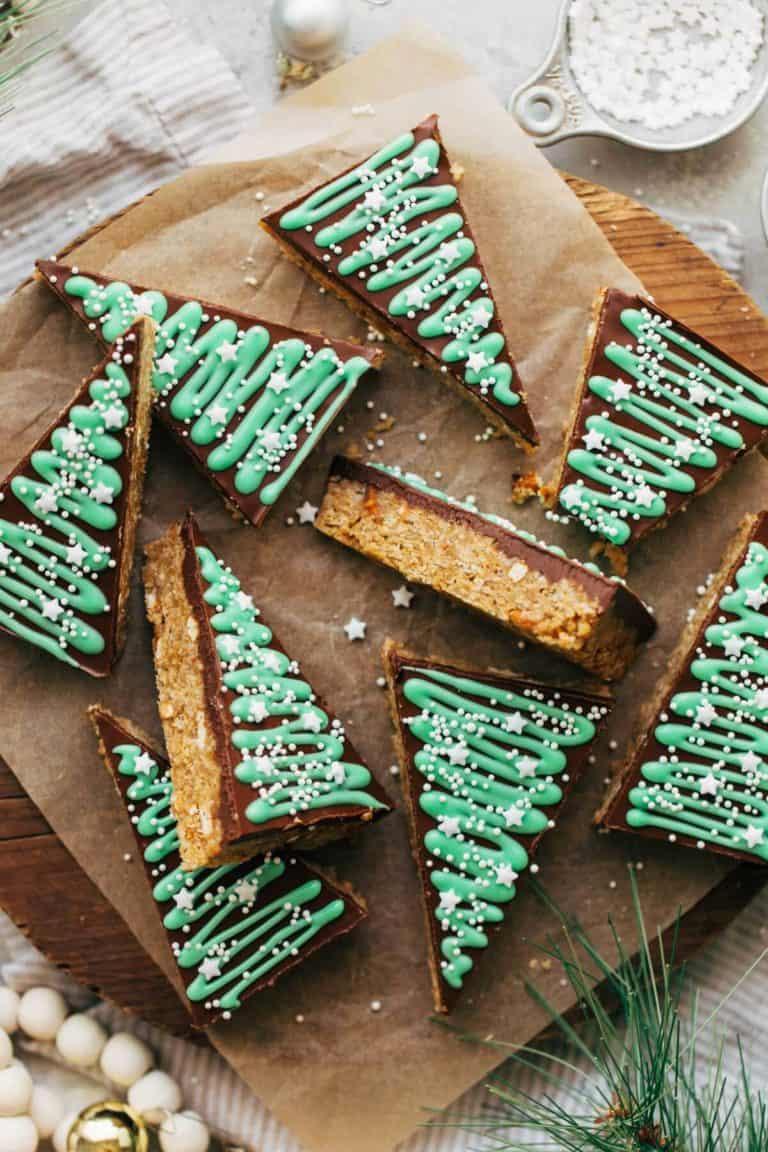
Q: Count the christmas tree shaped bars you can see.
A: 9